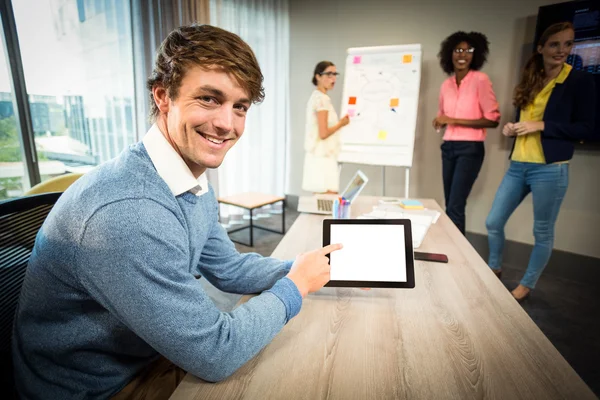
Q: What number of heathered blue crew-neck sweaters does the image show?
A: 1